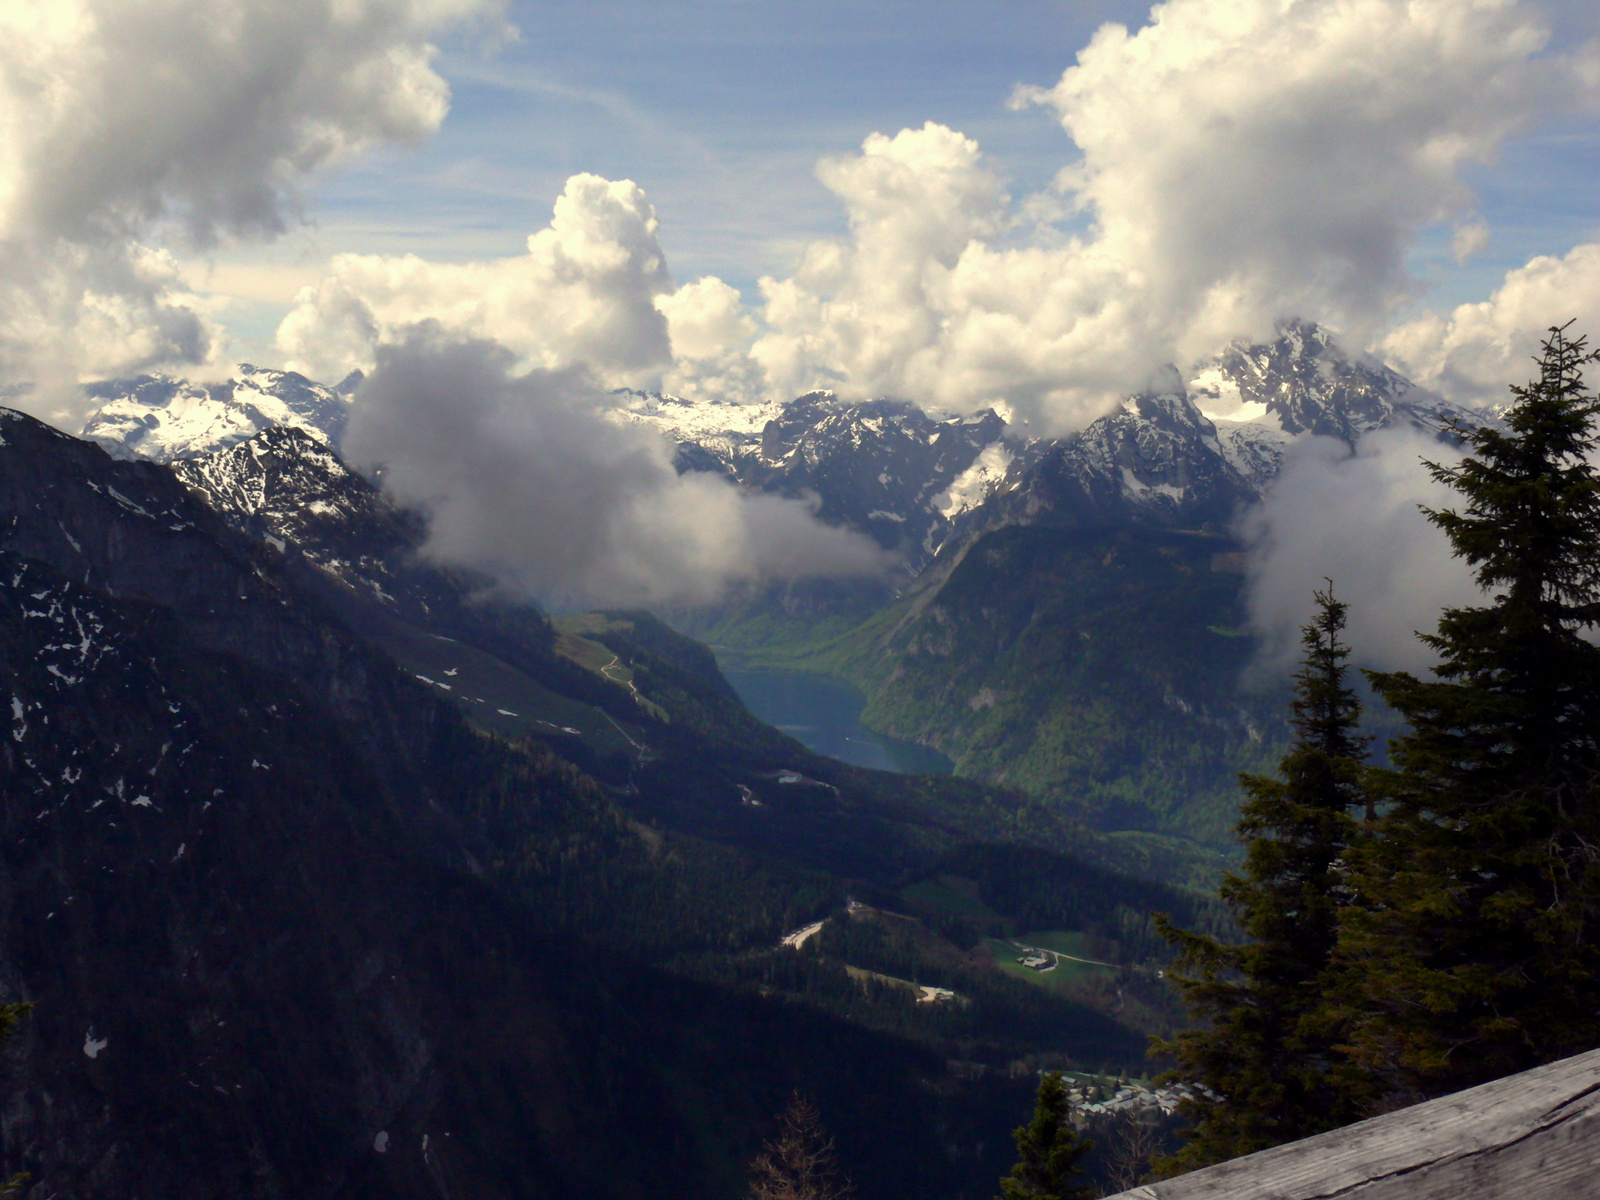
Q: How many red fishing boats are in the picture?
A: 0